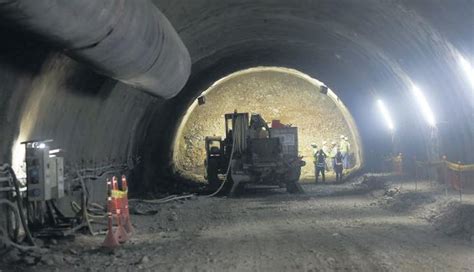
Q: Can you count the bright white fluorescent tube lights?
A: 3